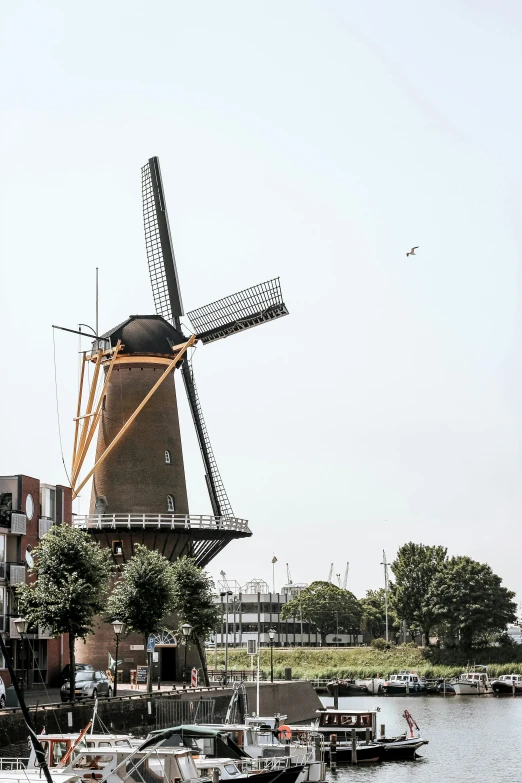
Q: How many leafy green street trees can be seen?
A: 3